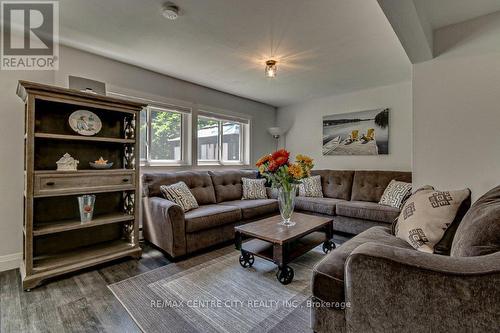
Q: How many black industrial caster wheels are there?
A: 3